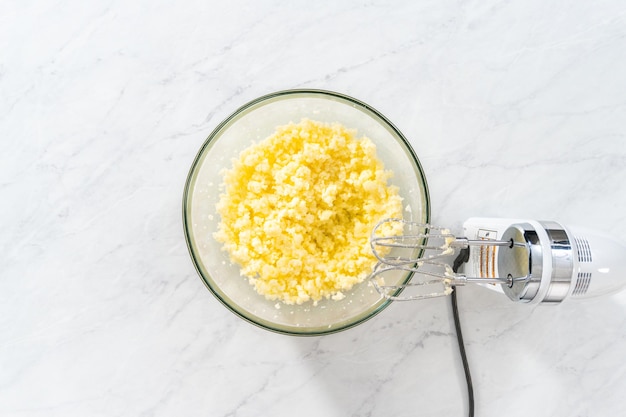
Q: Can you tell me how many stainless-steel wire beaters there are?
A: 2